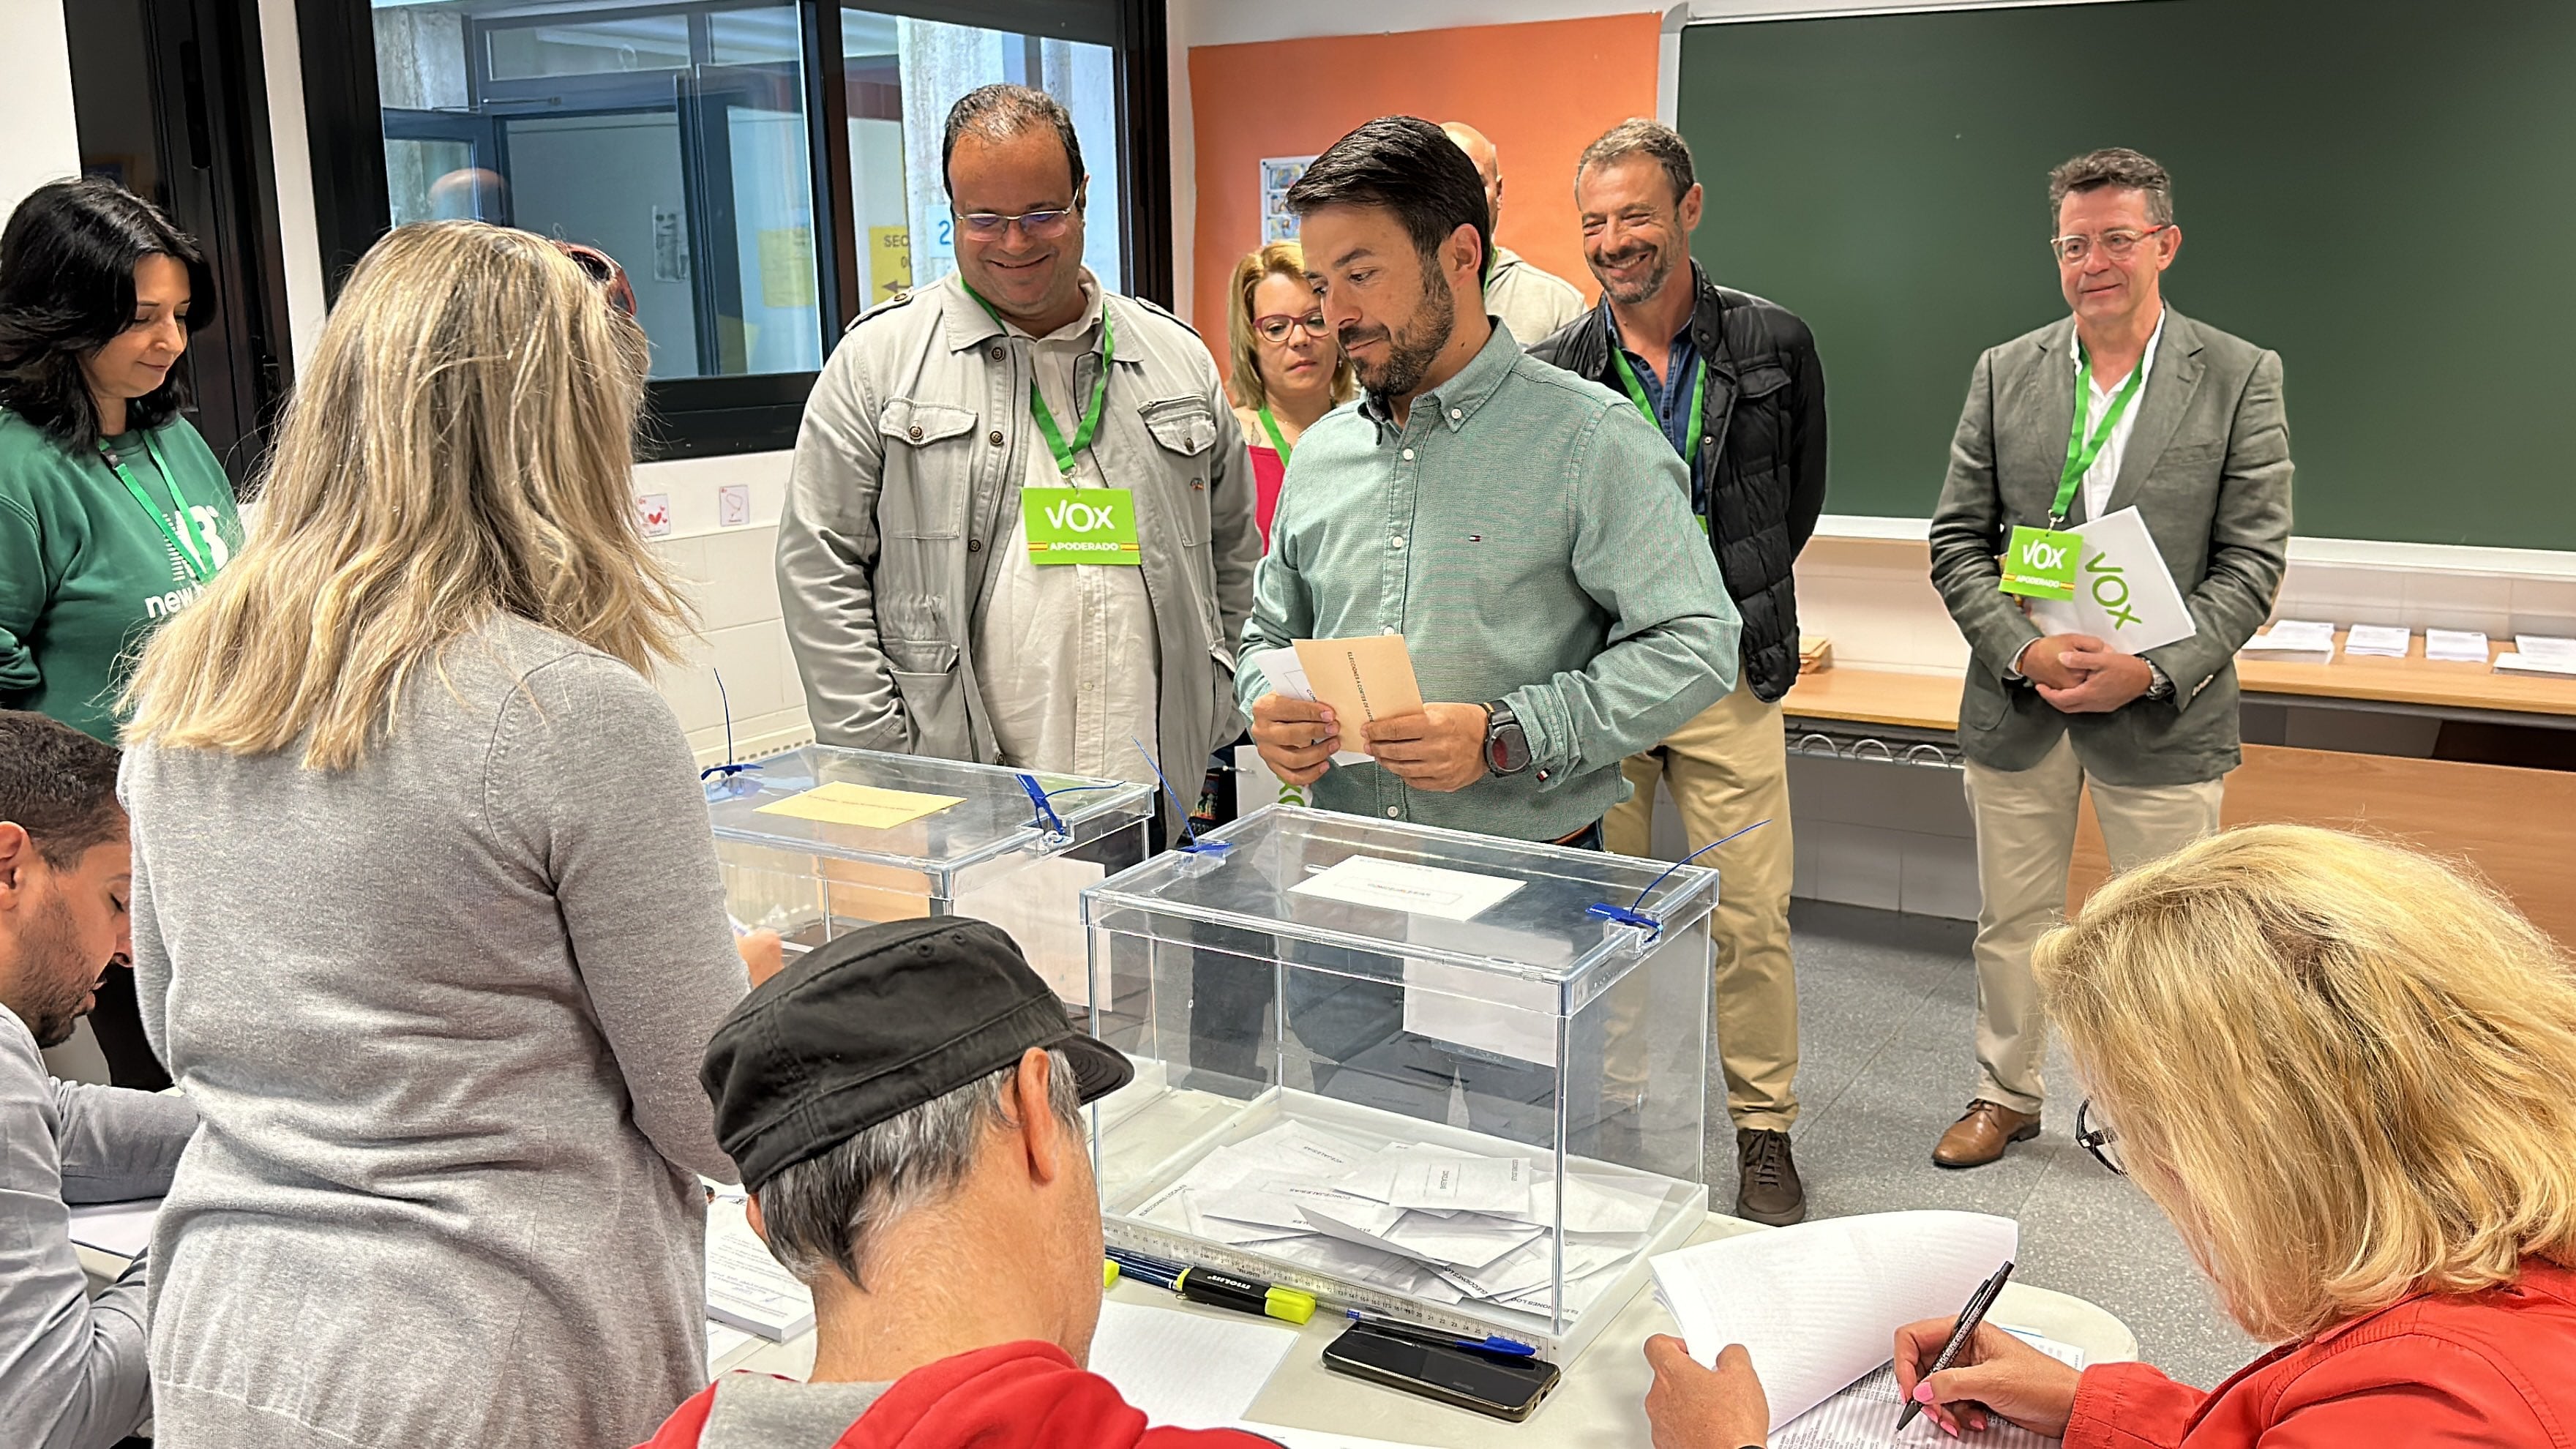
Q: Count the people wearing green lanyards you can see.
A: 6